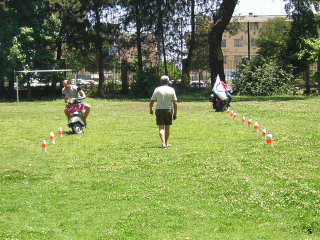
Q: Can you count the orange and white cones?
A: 11